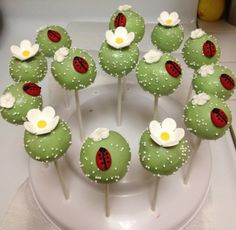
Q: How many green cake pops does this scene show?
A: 14